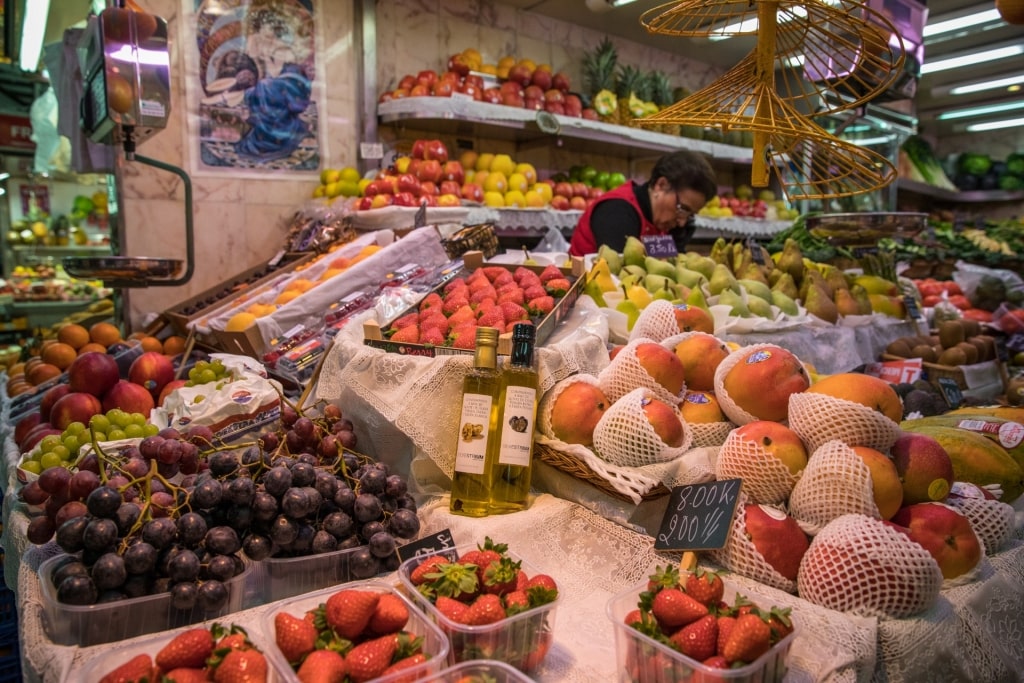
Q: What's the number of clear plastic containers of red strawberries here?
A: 5